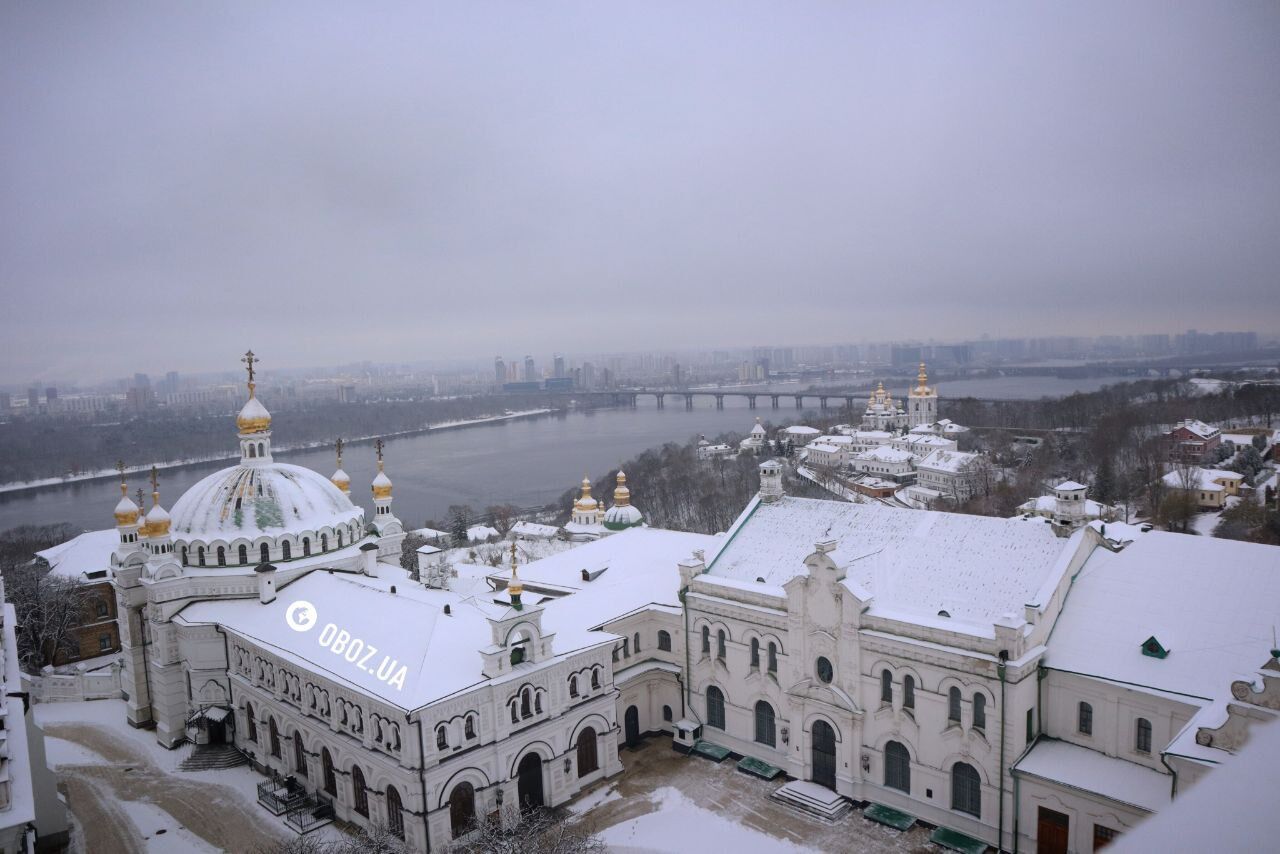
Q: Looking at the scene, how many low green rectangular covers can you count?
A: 4